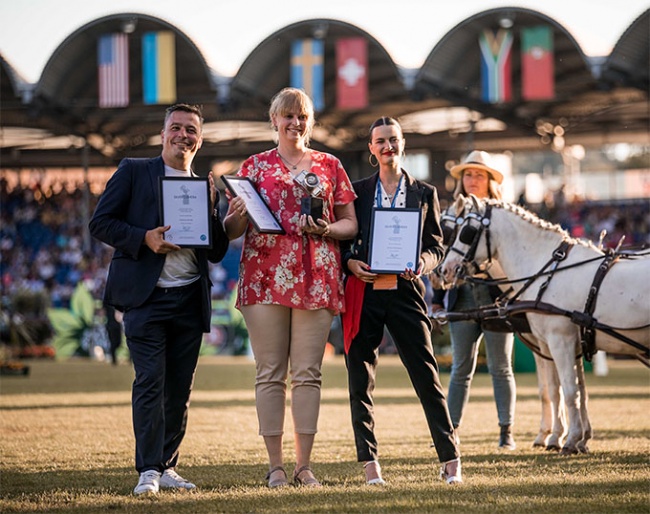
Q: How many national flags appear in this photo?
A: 6